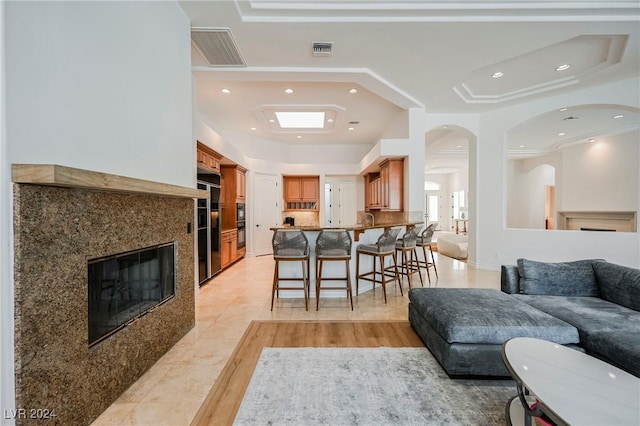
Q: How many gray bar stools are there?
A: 5